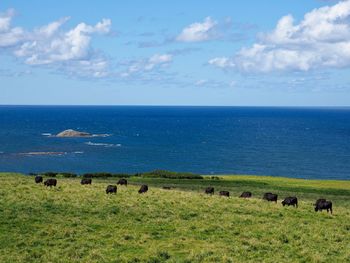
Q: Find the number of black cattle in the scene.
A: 12